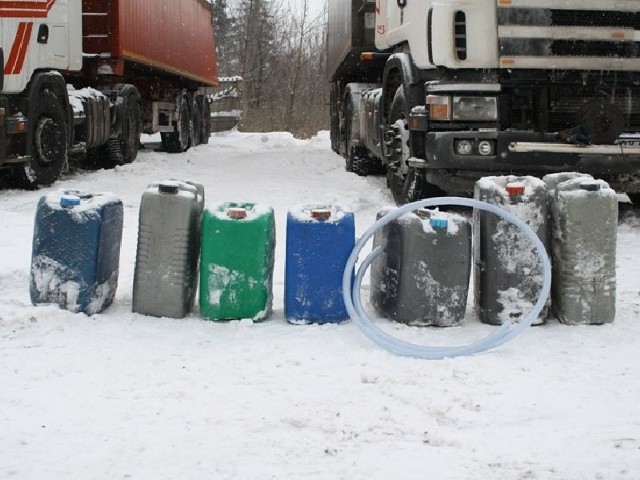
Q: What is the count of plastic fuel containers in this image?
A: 7